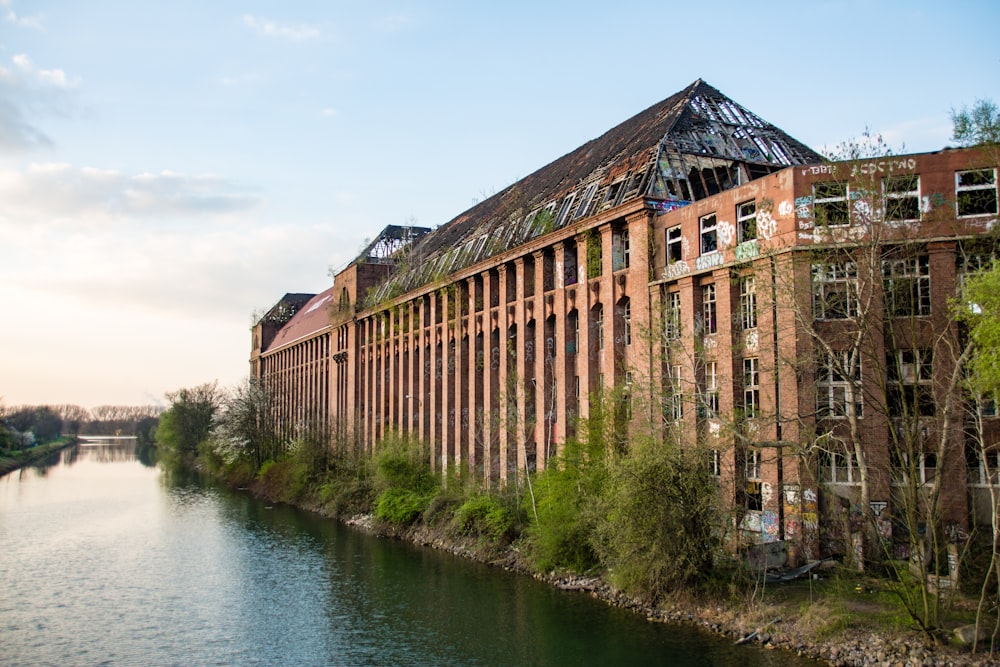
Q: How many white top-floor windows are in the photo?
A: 6